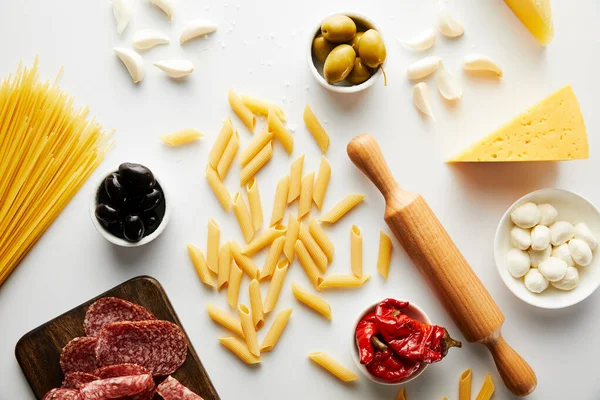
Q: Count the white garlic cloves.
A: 12